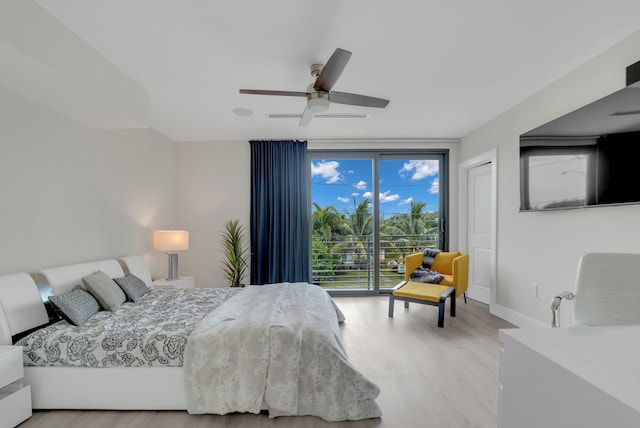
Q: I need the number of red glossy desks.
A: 0